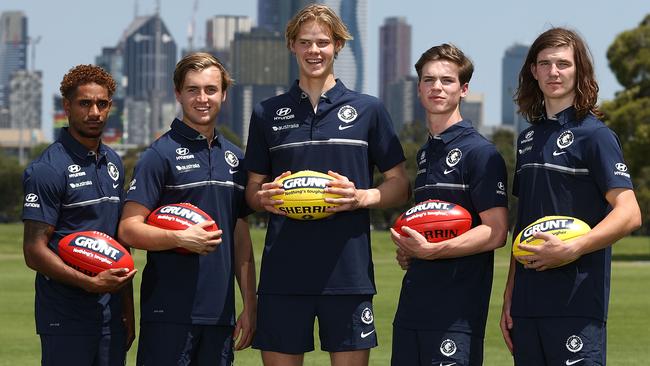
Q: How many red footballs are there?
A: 3